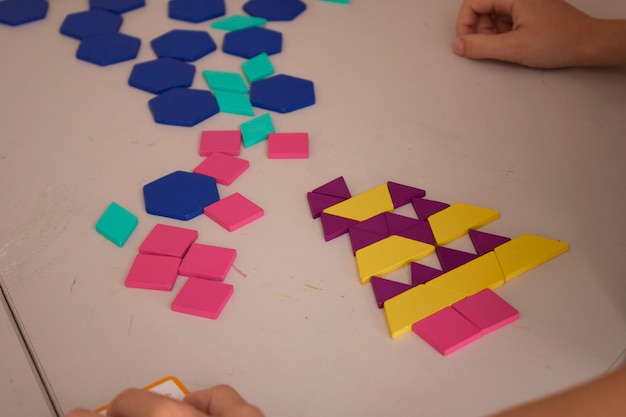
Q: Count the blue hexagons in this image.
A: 12